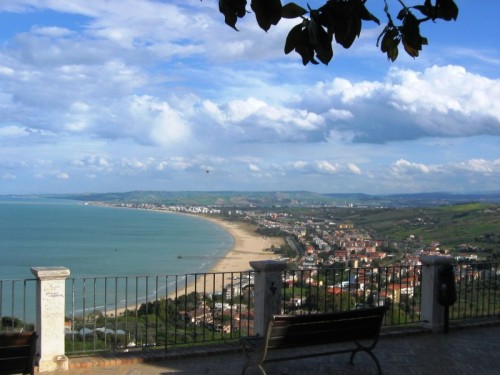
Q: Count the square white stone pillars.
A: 3